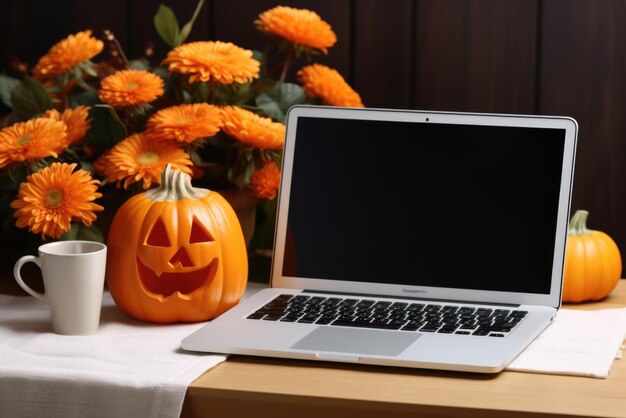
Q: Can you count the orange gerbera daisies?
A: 12